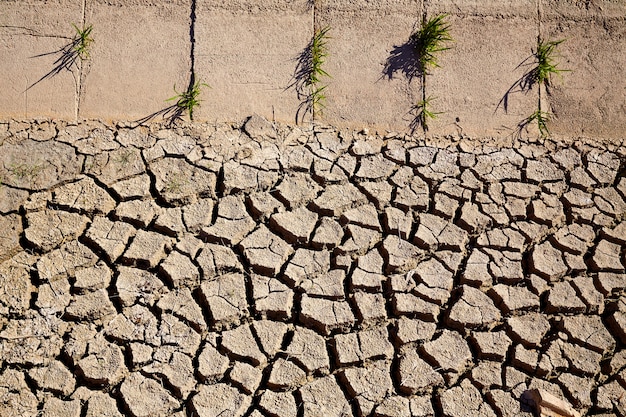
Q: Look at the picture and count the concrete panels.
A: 6